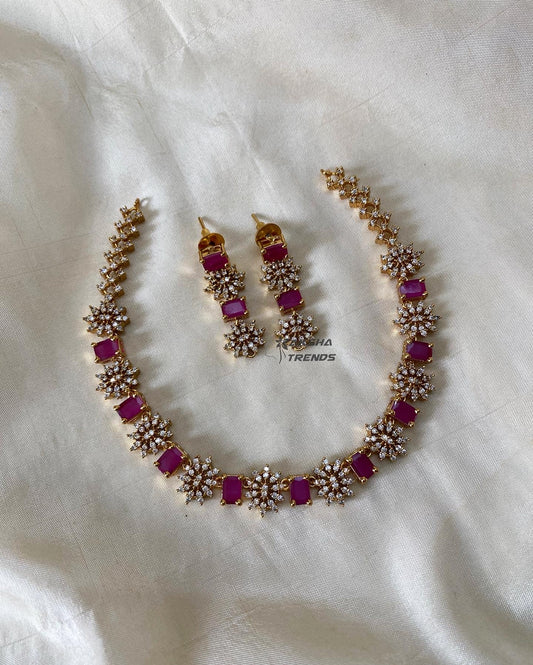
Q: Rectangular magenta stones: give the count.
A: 13